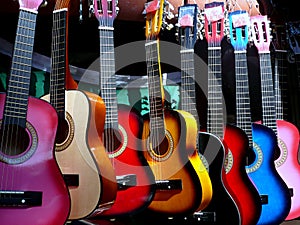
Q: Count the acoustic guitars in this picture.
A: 8